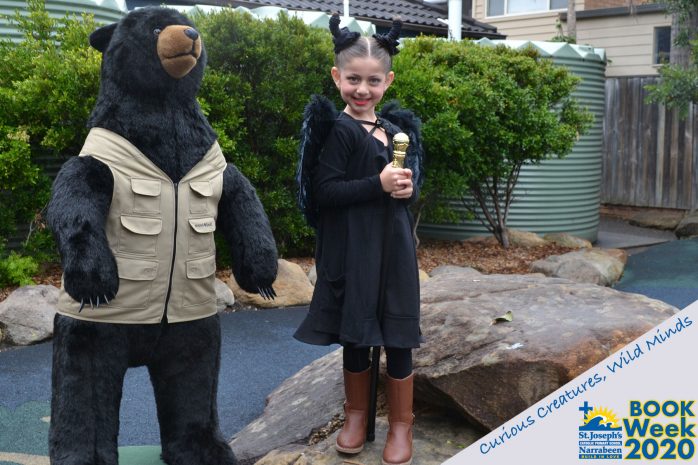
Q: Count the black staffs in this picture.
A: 1